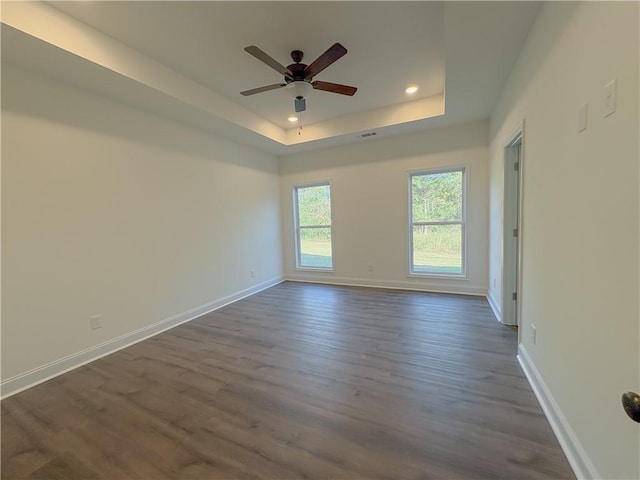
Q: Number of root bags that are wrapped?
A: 0